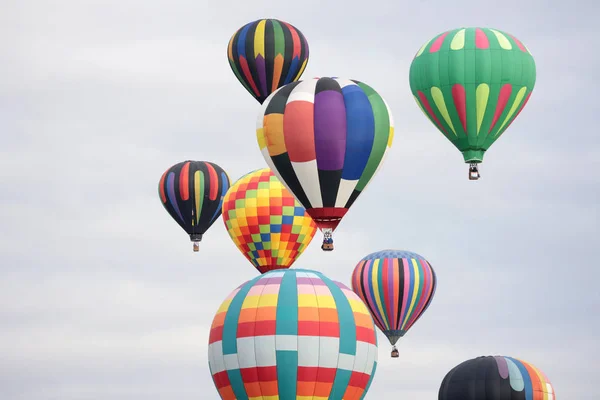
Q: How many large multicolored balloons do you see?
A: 8